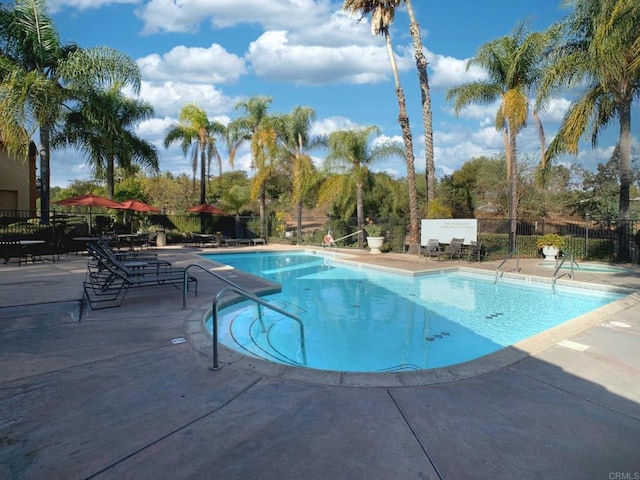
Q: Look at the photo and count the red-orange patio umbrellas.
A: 3